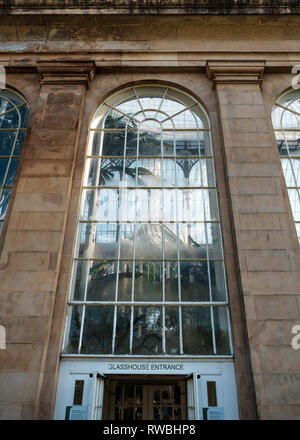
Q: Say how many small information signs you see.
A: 2